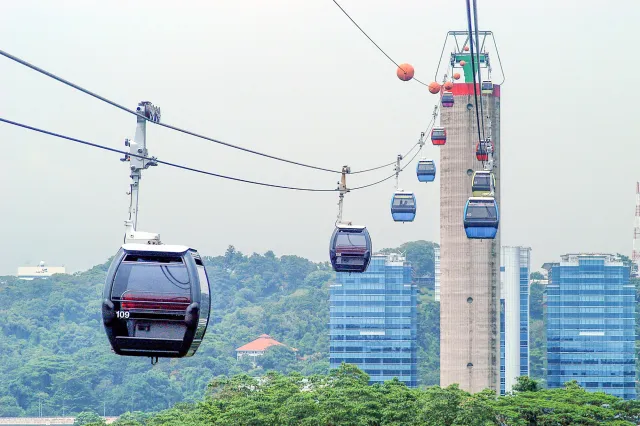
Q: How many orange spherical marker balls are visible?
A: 6